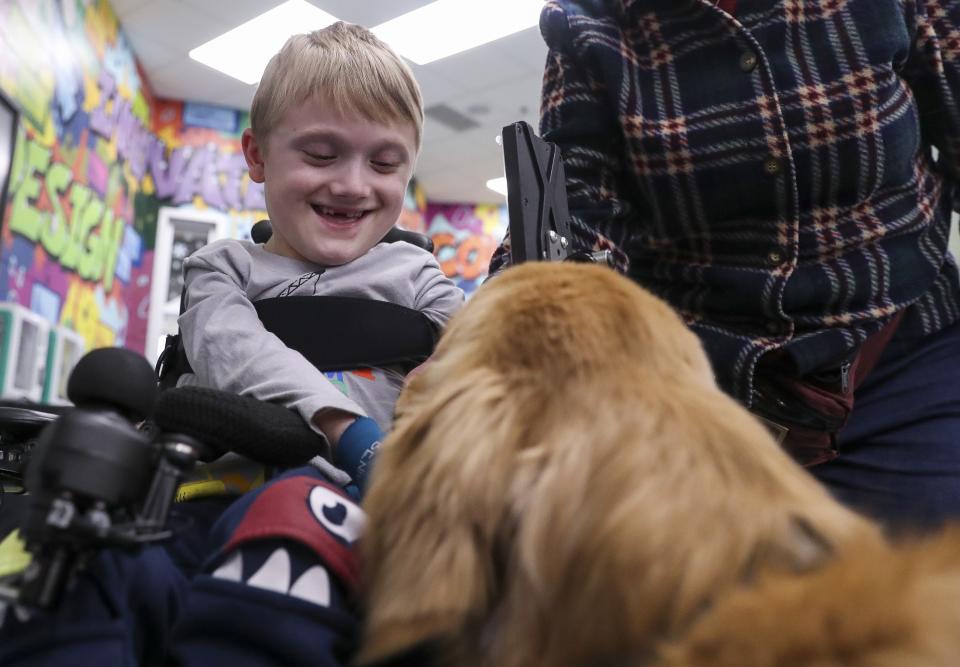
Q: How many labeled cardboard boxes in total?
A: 0